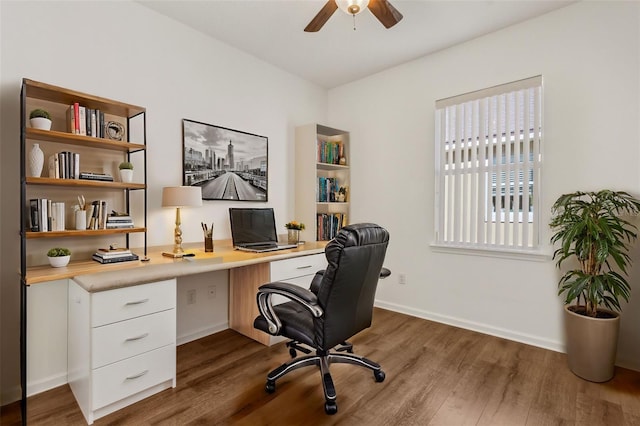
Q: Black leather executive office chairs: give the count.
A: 1